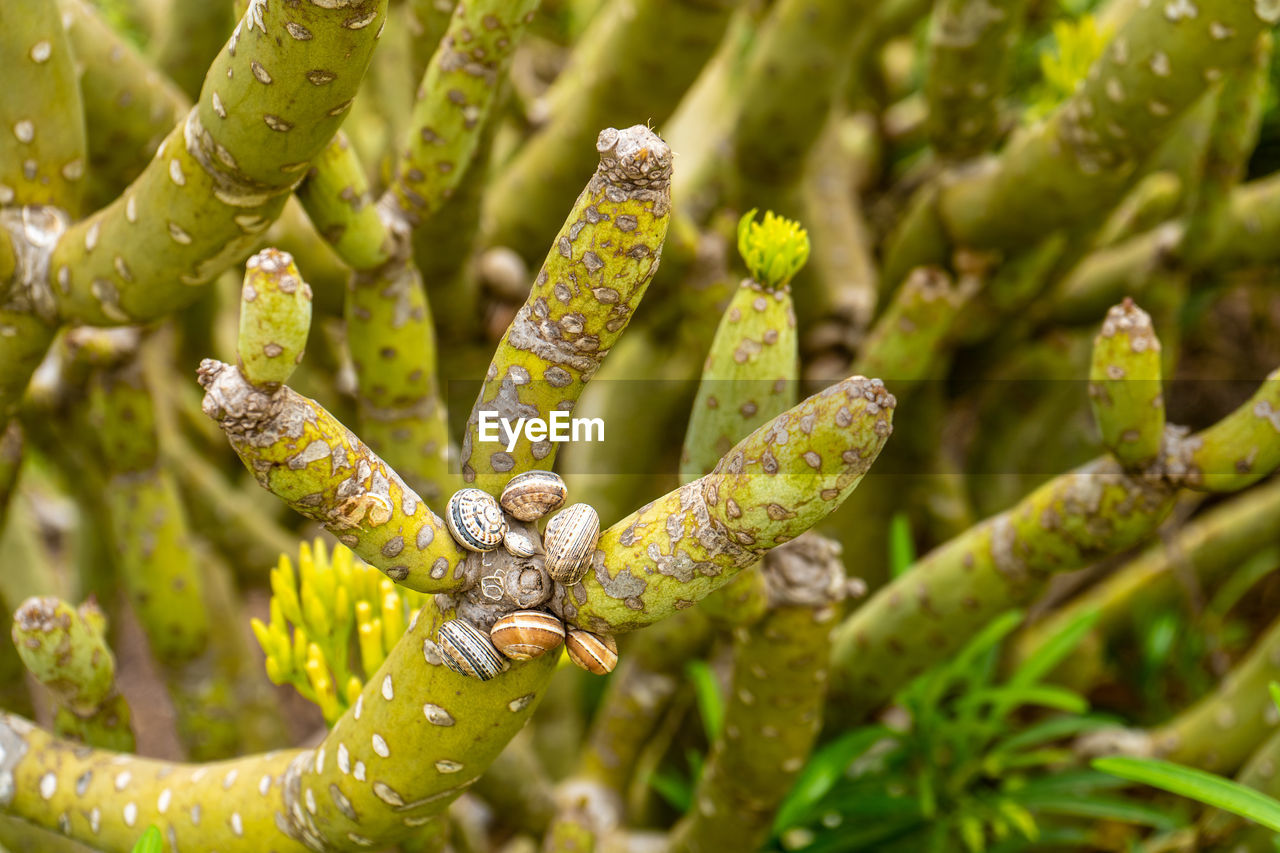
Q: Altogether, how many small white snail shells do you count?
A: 1